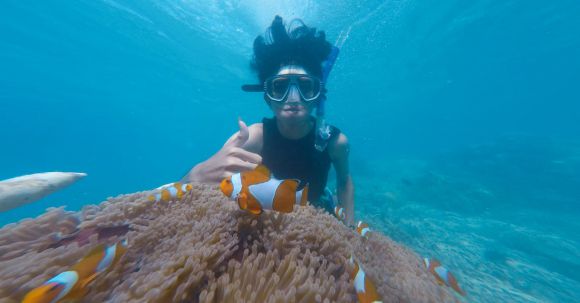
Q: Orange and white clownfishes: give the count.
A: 7